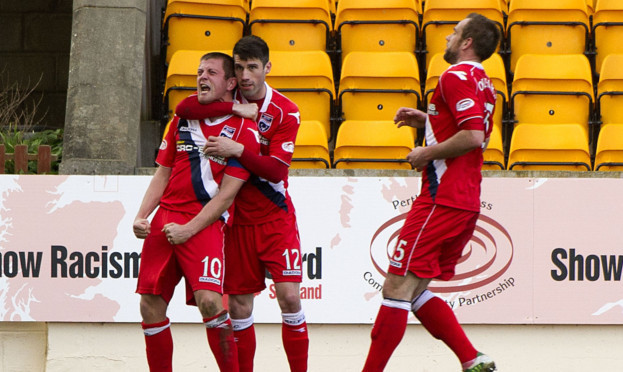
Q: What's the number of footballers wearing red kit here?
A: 3